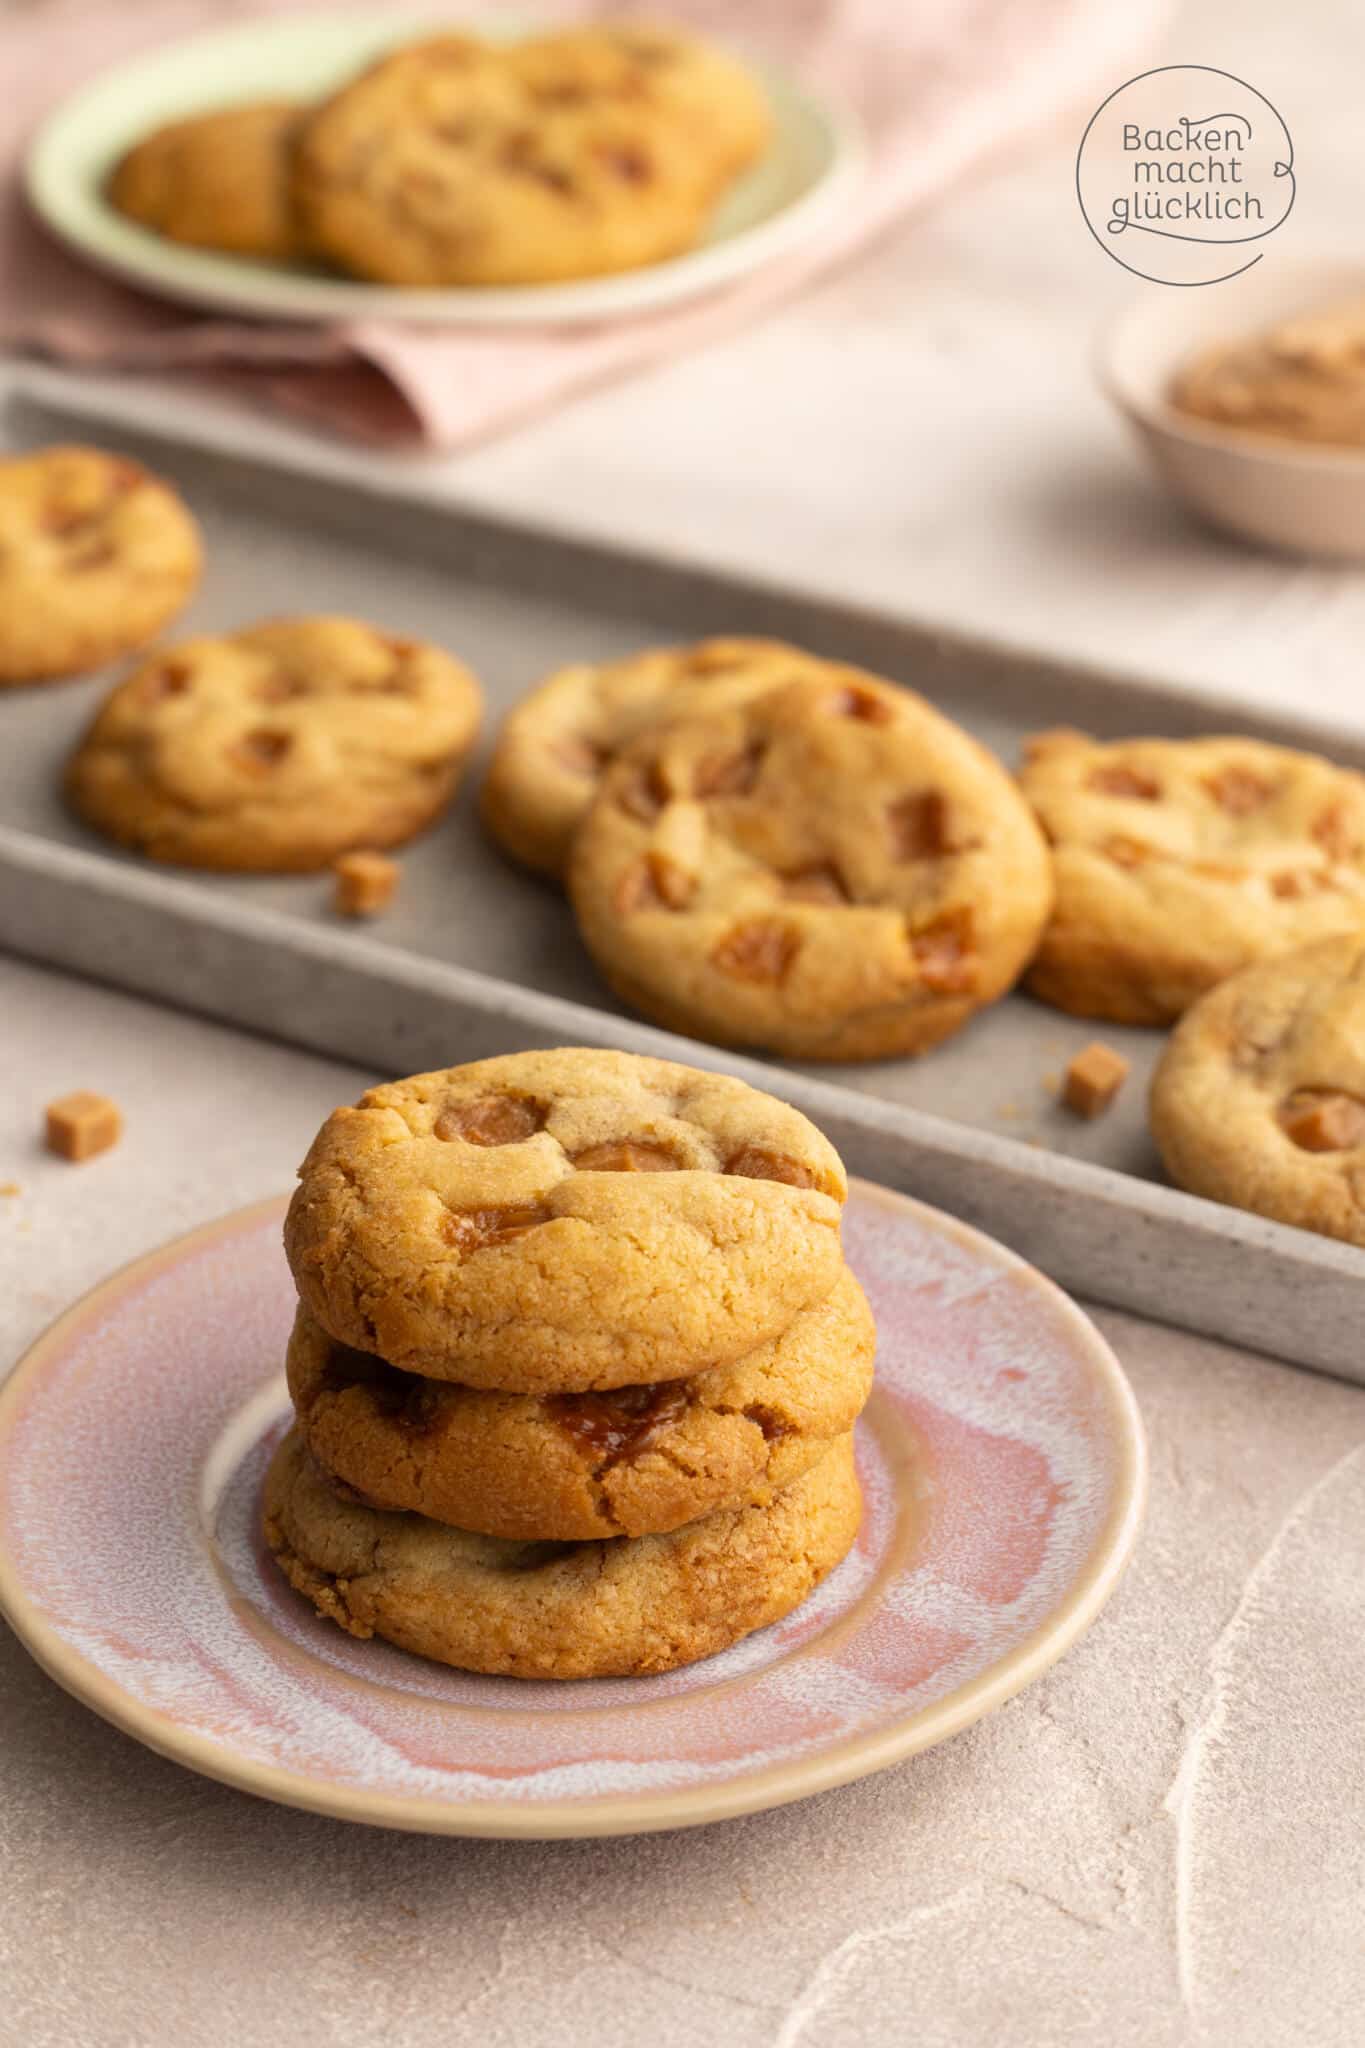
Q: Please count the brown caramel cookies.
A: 12